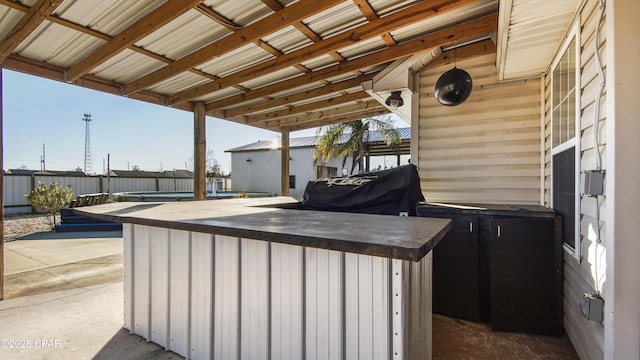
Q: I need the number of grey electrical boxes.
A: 2